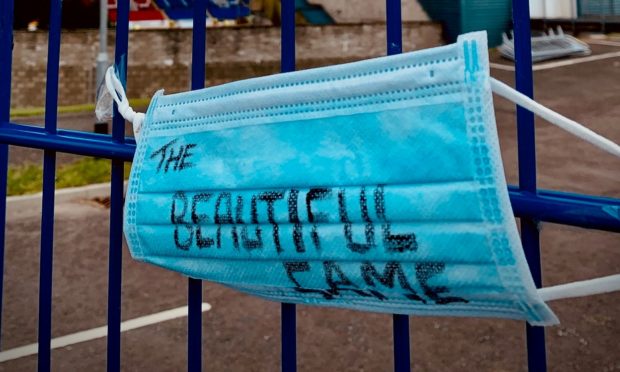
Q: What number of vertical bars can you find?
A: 7